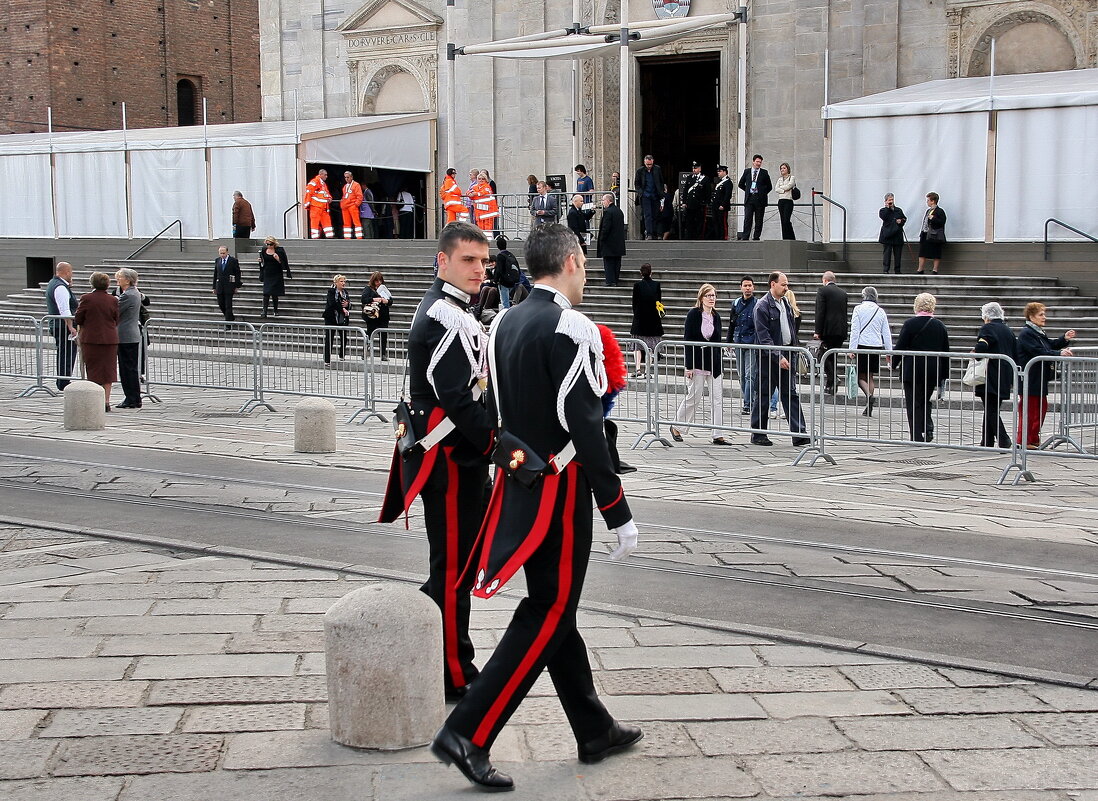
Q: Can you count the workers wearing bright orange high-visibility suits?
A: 4